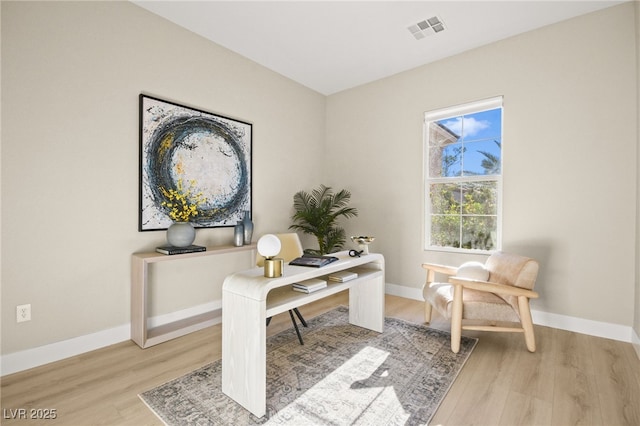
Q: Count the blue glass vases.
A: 2